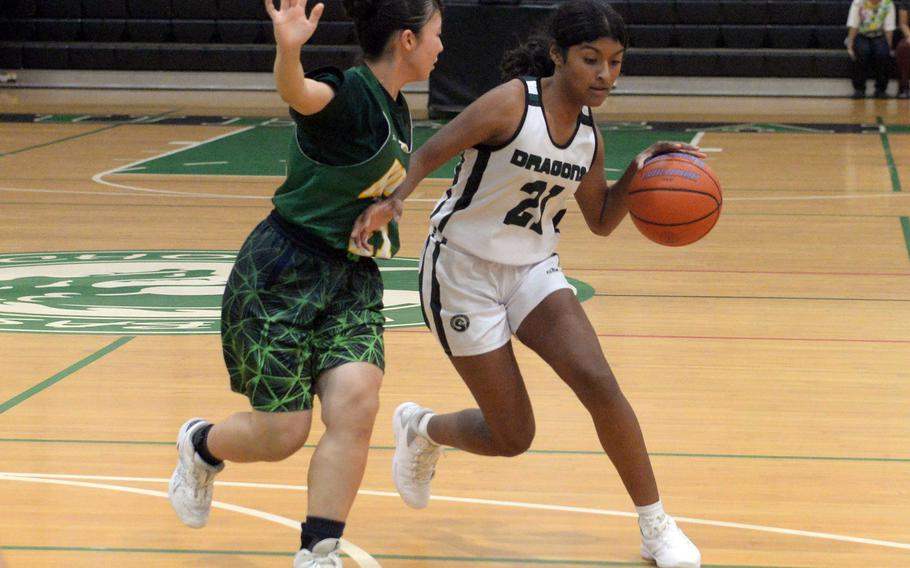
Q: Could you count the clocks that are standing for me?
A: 0